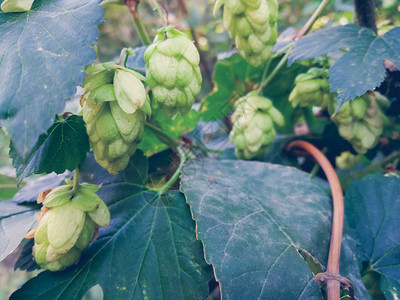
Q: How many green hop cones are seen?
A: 7